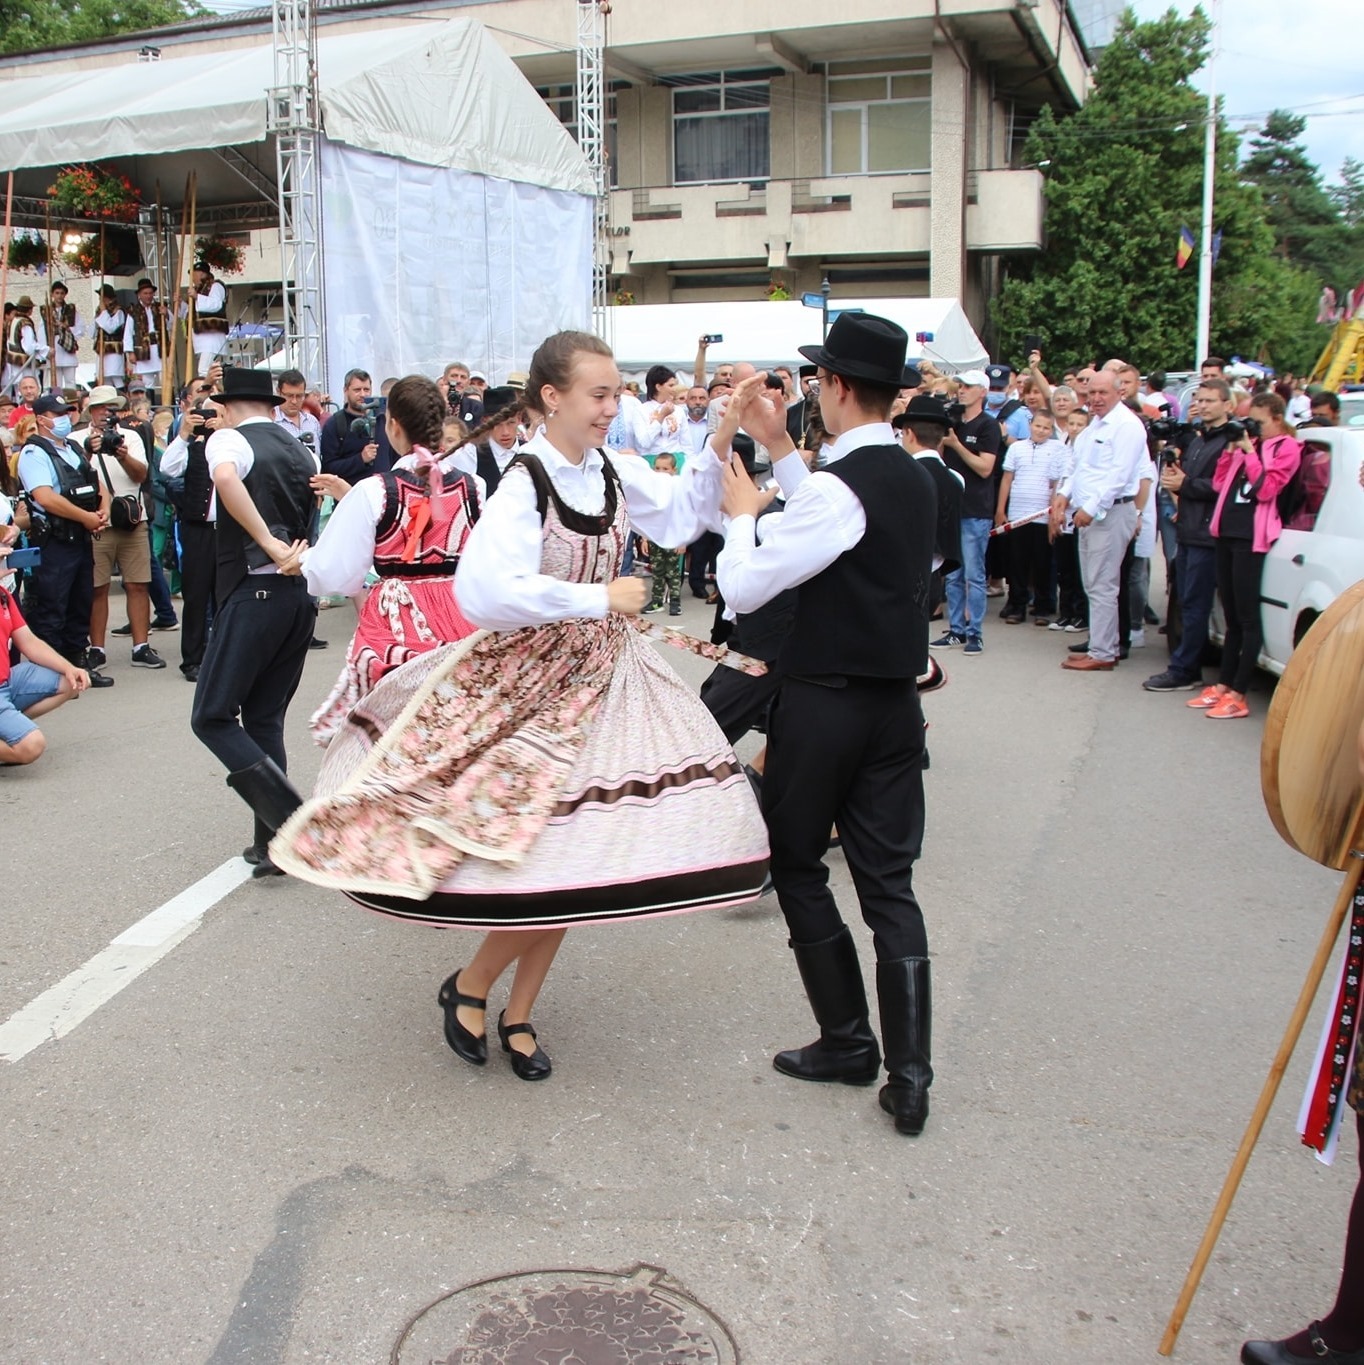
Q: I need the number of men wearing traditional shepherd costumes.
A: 6